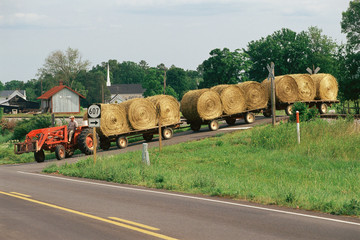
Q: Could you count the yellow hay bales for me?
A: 9